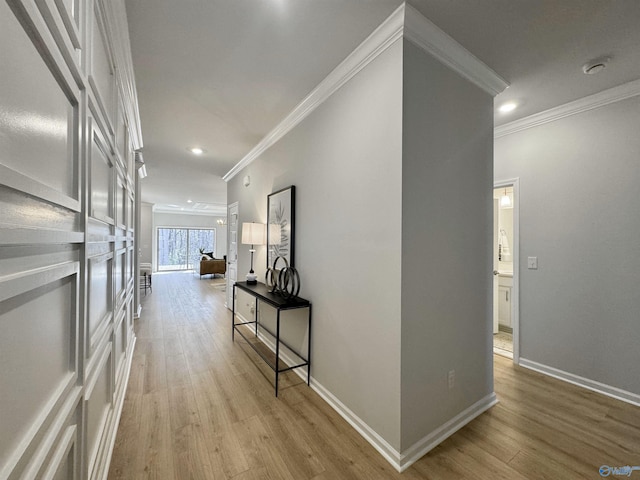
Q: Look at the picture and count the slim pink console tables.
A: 0